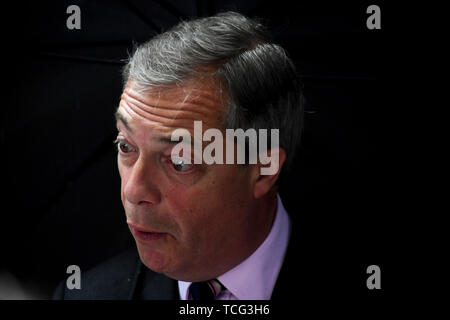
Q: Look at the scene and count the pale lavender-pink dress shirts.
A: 1